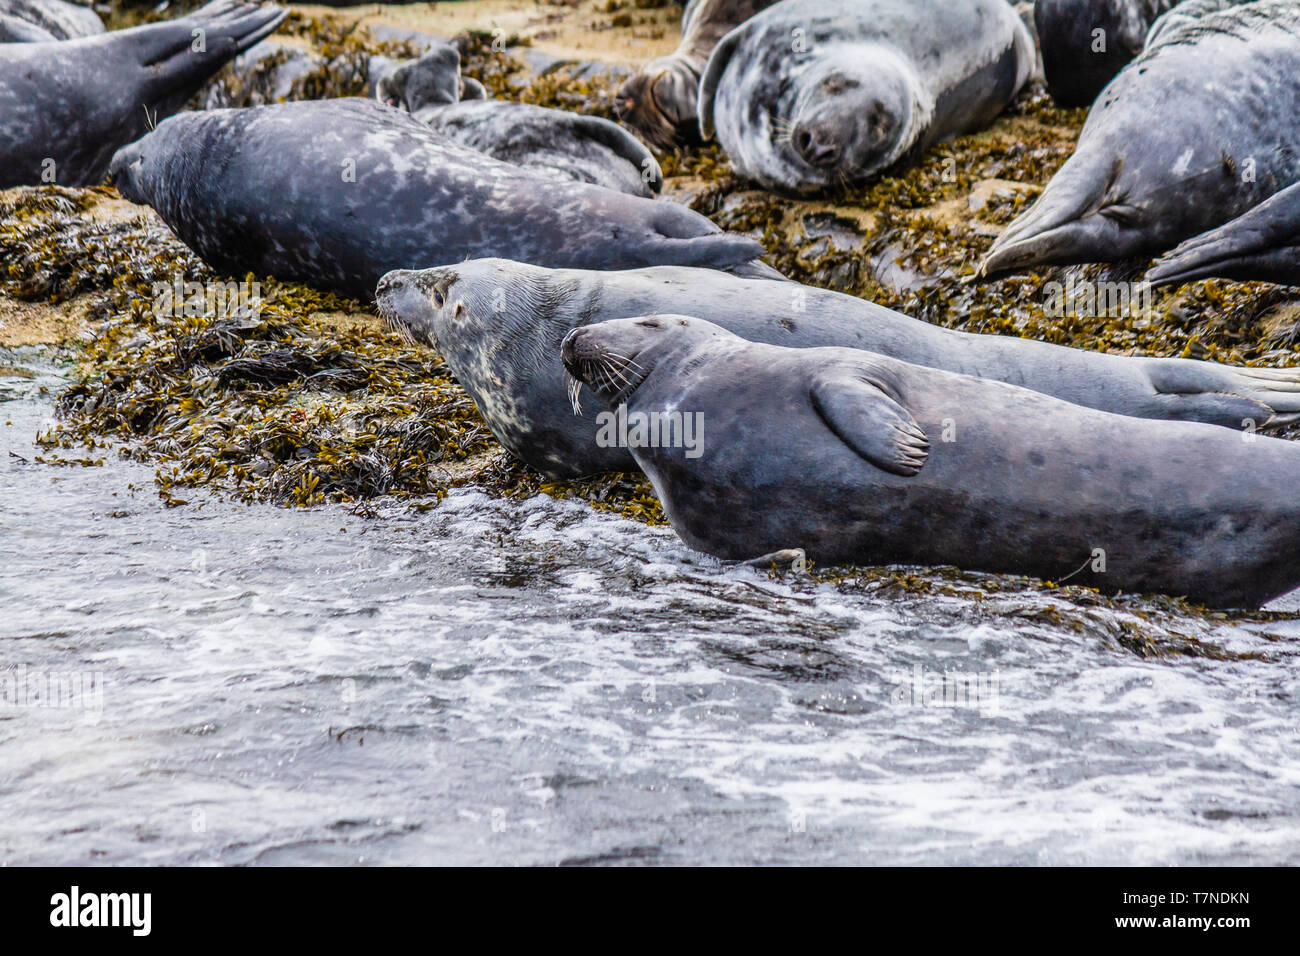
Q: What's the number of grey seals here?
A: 11